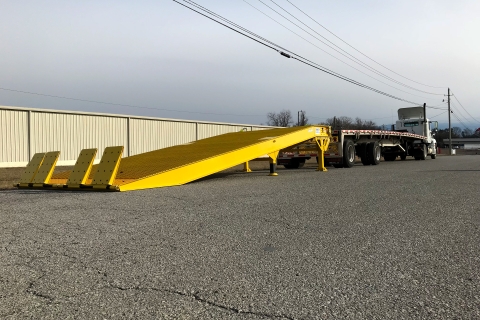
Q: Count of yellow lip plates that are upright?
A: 4